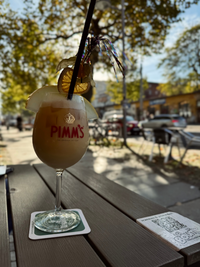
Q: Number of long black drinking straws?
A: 1